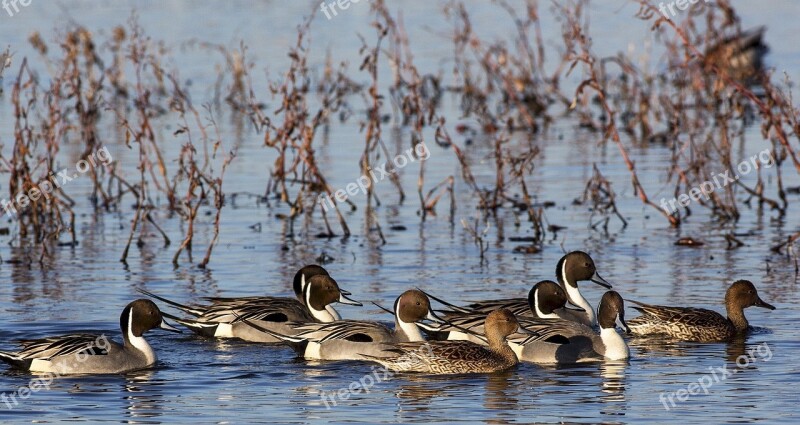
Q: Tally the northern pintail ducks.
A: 9